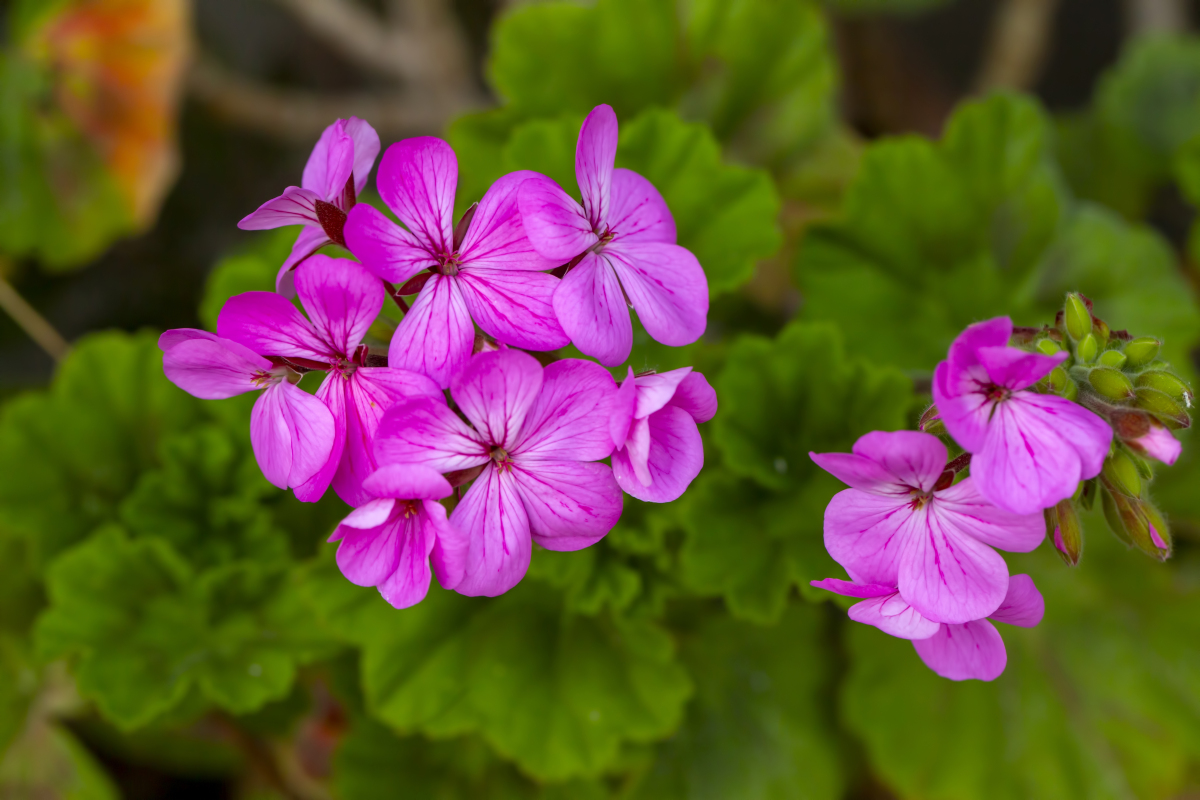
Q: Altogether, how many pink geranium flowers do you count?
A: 11